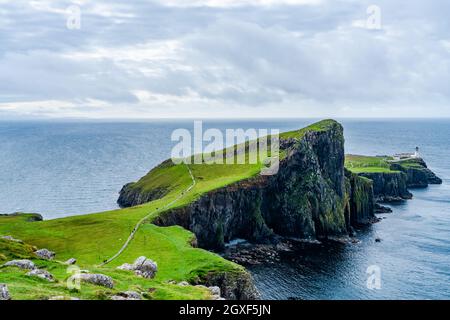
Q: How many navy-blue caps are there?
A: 0